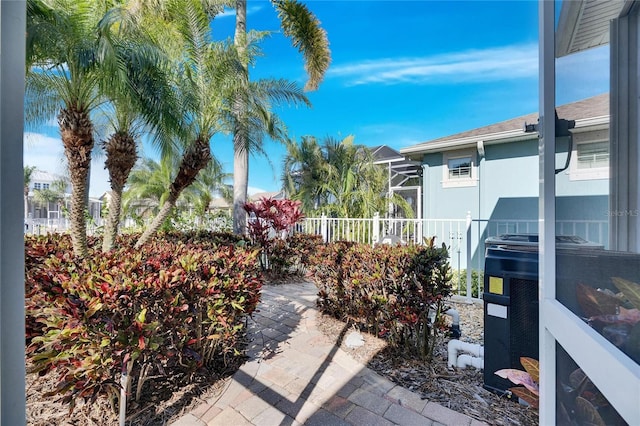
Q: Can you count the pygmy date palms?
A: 3